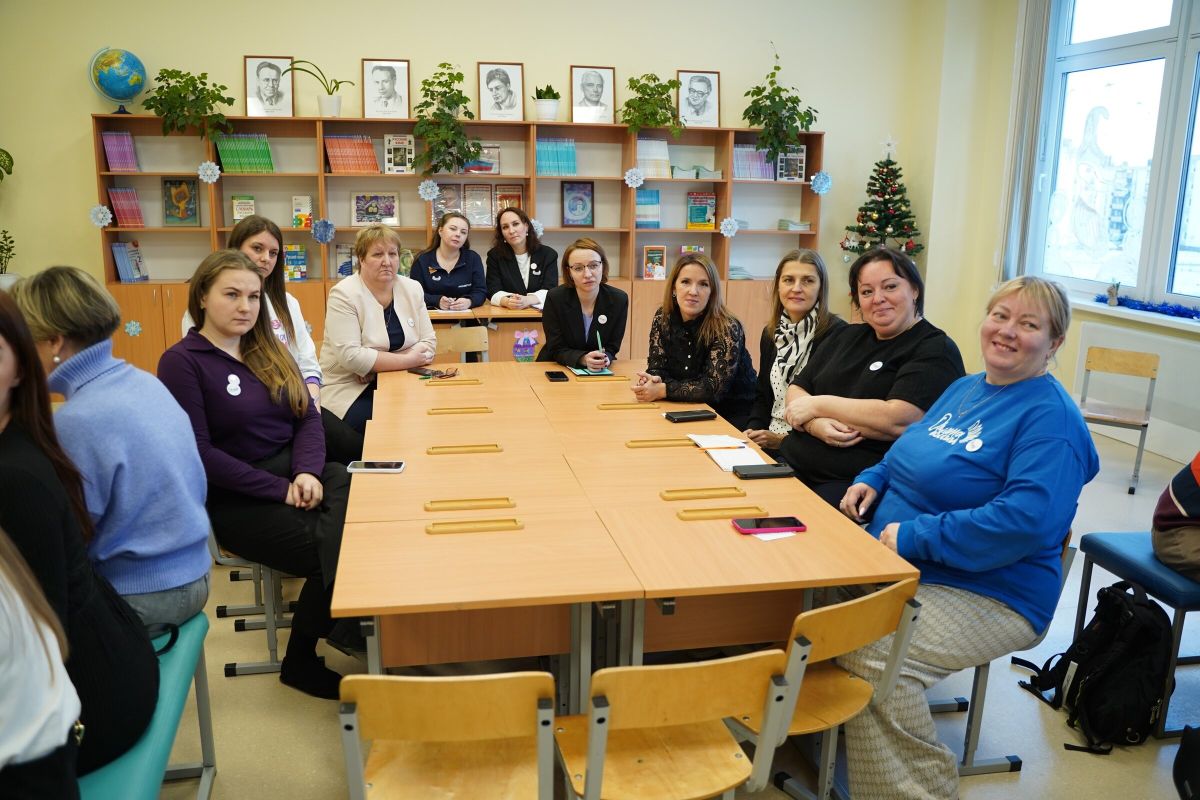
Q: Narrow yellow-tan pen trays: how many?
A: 10